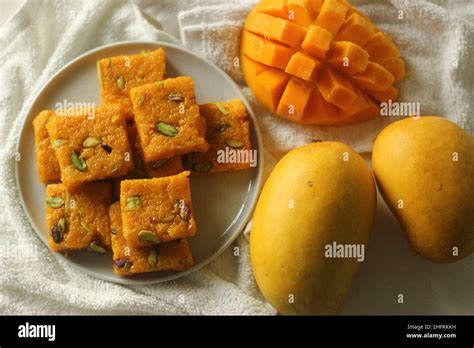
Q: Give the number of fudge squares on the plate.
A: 9